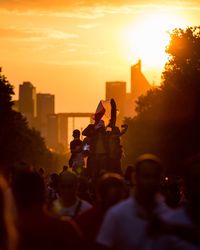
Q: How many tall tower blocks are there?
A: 4